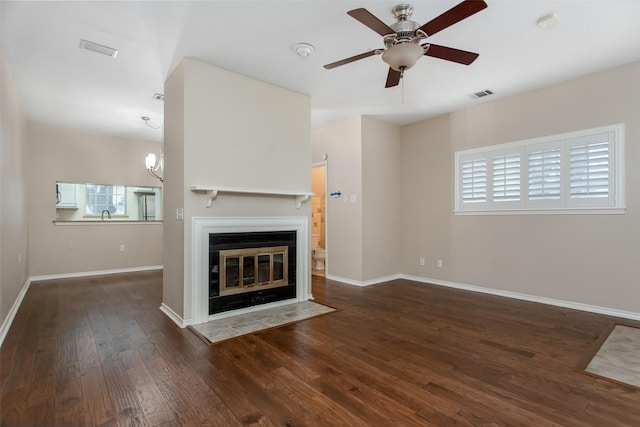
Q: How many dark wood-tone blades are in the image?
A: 5